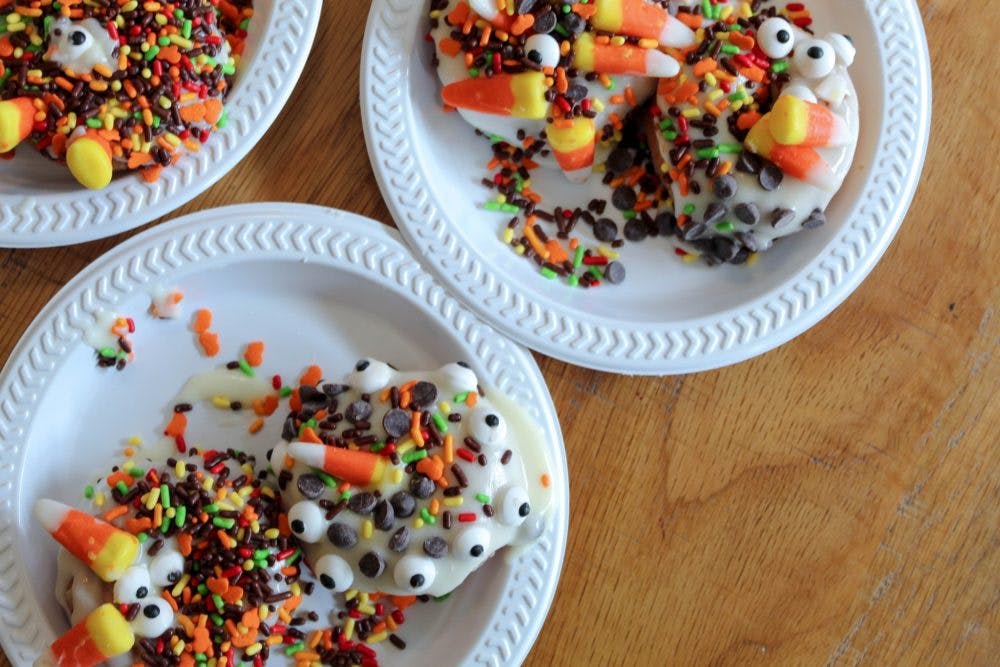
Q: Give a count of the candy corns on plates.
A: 12